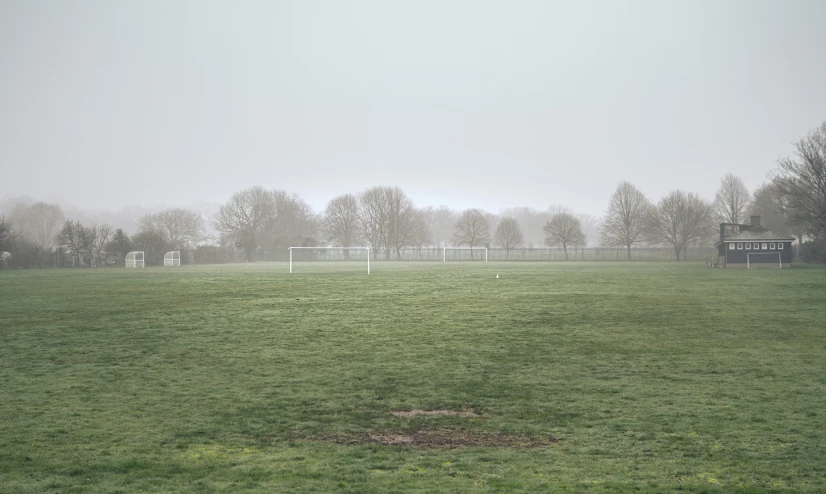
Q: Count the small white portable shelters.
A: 2